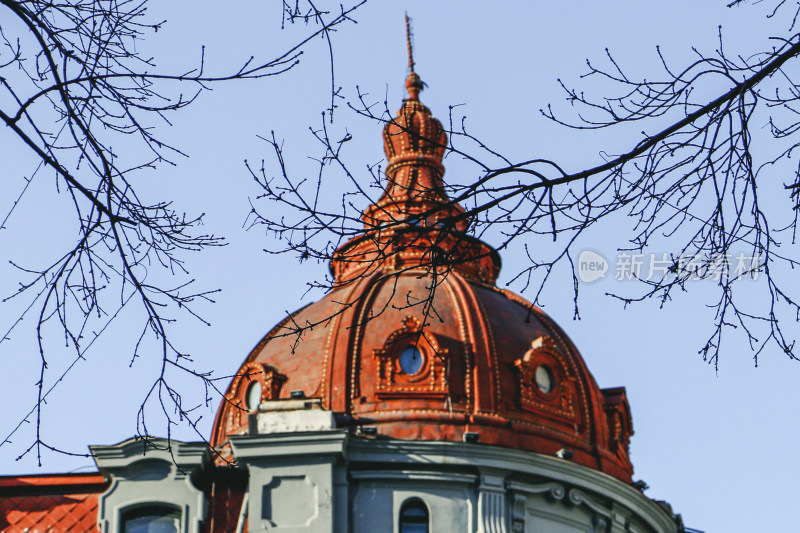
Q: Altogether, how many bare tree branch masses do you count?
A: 2